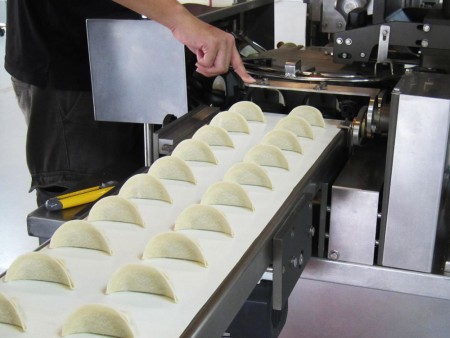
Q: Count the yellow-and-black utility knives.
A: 1